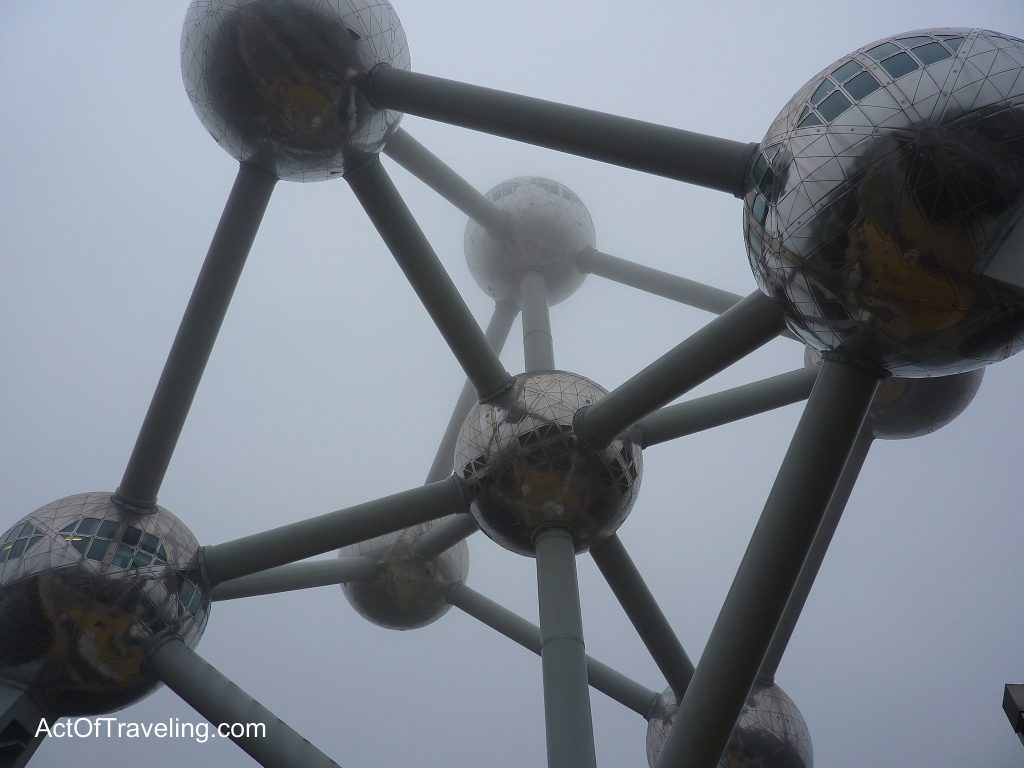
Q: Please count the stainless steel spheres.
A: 8